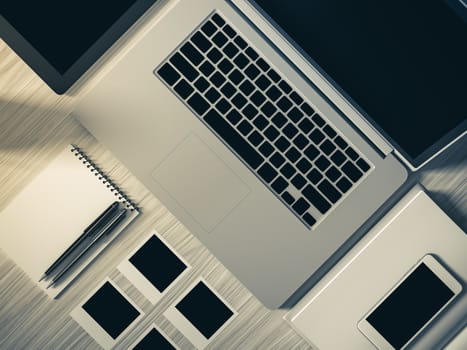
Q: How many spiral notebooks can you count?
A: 1